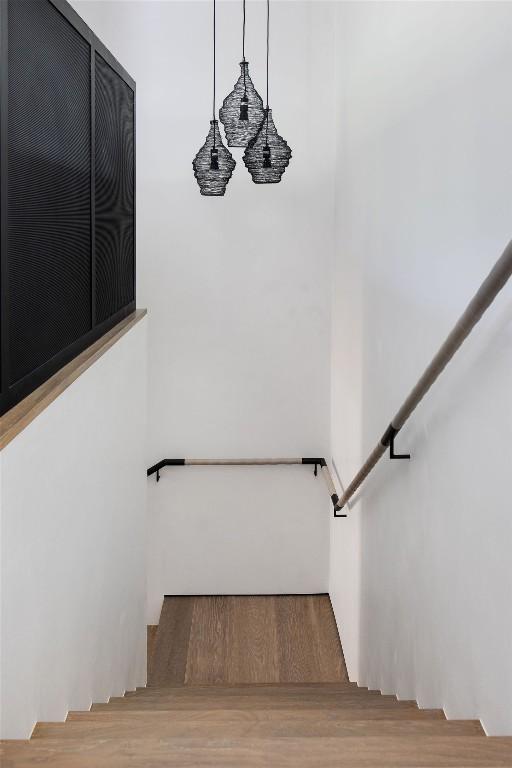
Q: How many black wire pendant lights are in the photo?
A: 3